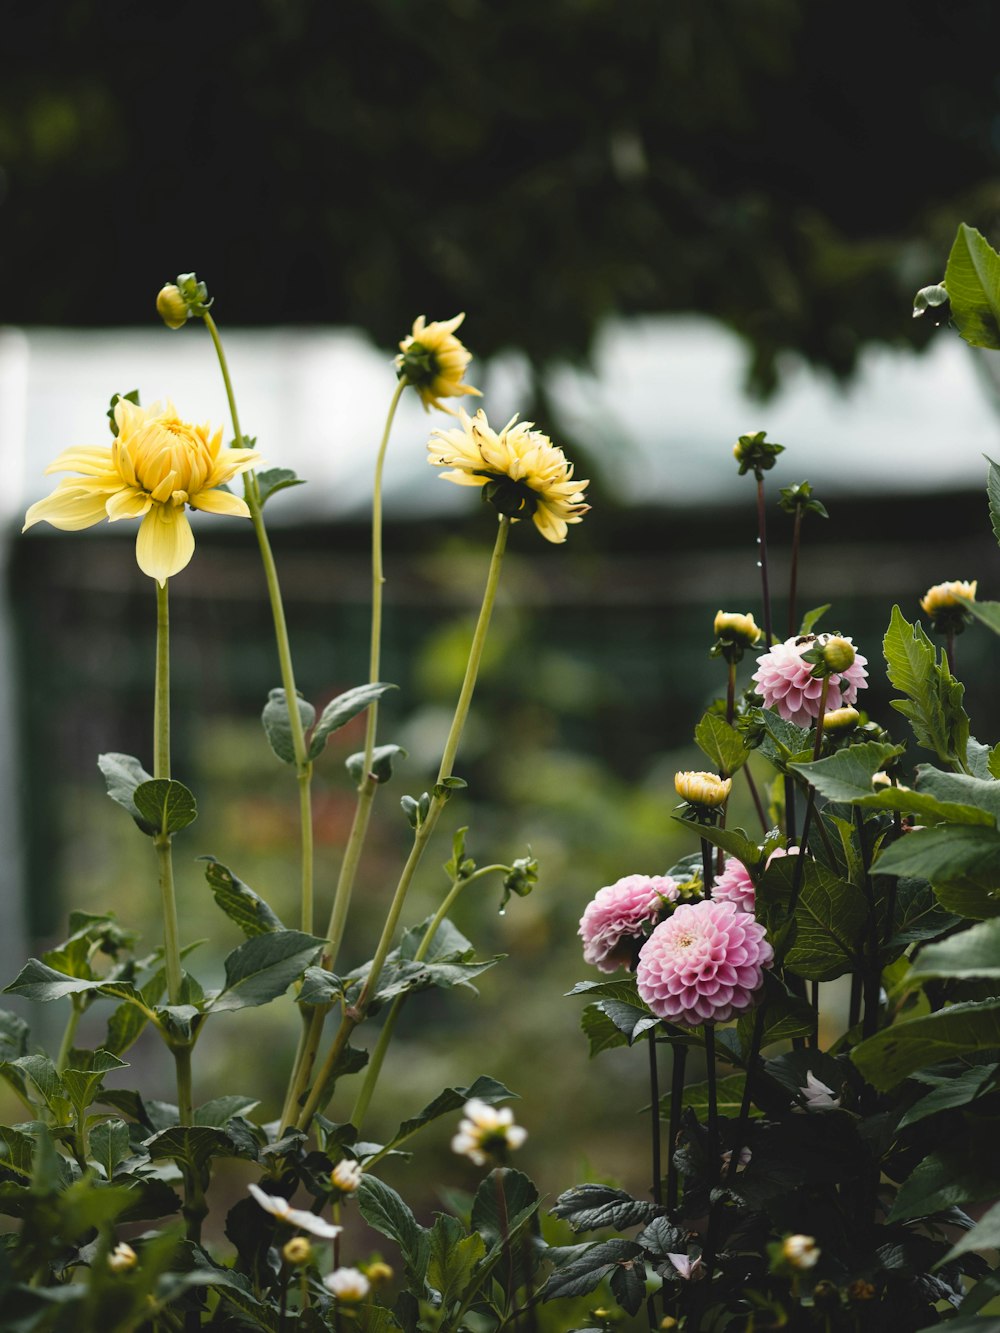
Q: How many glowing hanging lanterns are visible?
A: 0